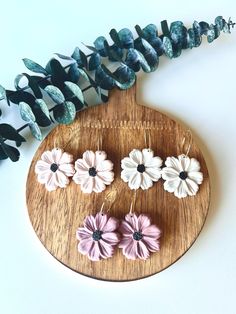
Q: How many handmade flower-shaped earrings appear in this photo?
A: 6